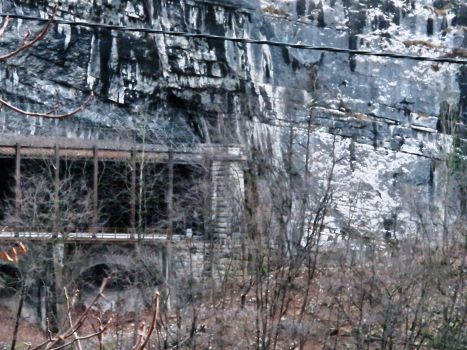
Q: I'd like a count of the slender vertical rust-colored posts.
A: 5